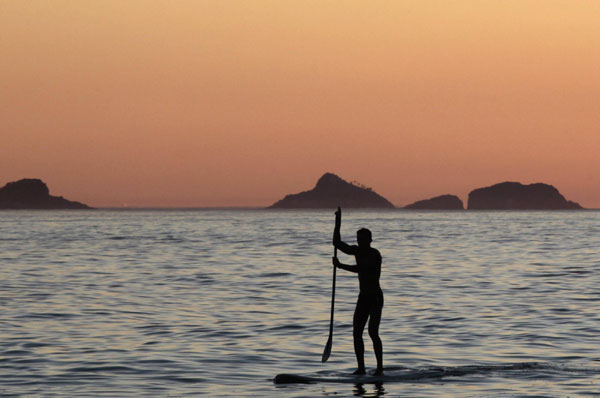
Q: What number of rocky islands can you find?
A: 4